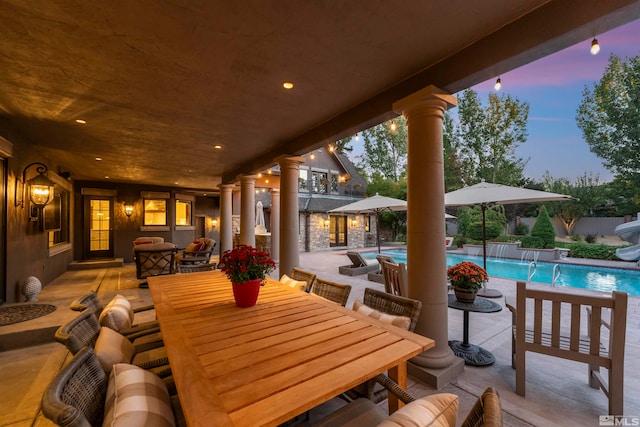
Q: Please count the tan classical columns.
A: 5